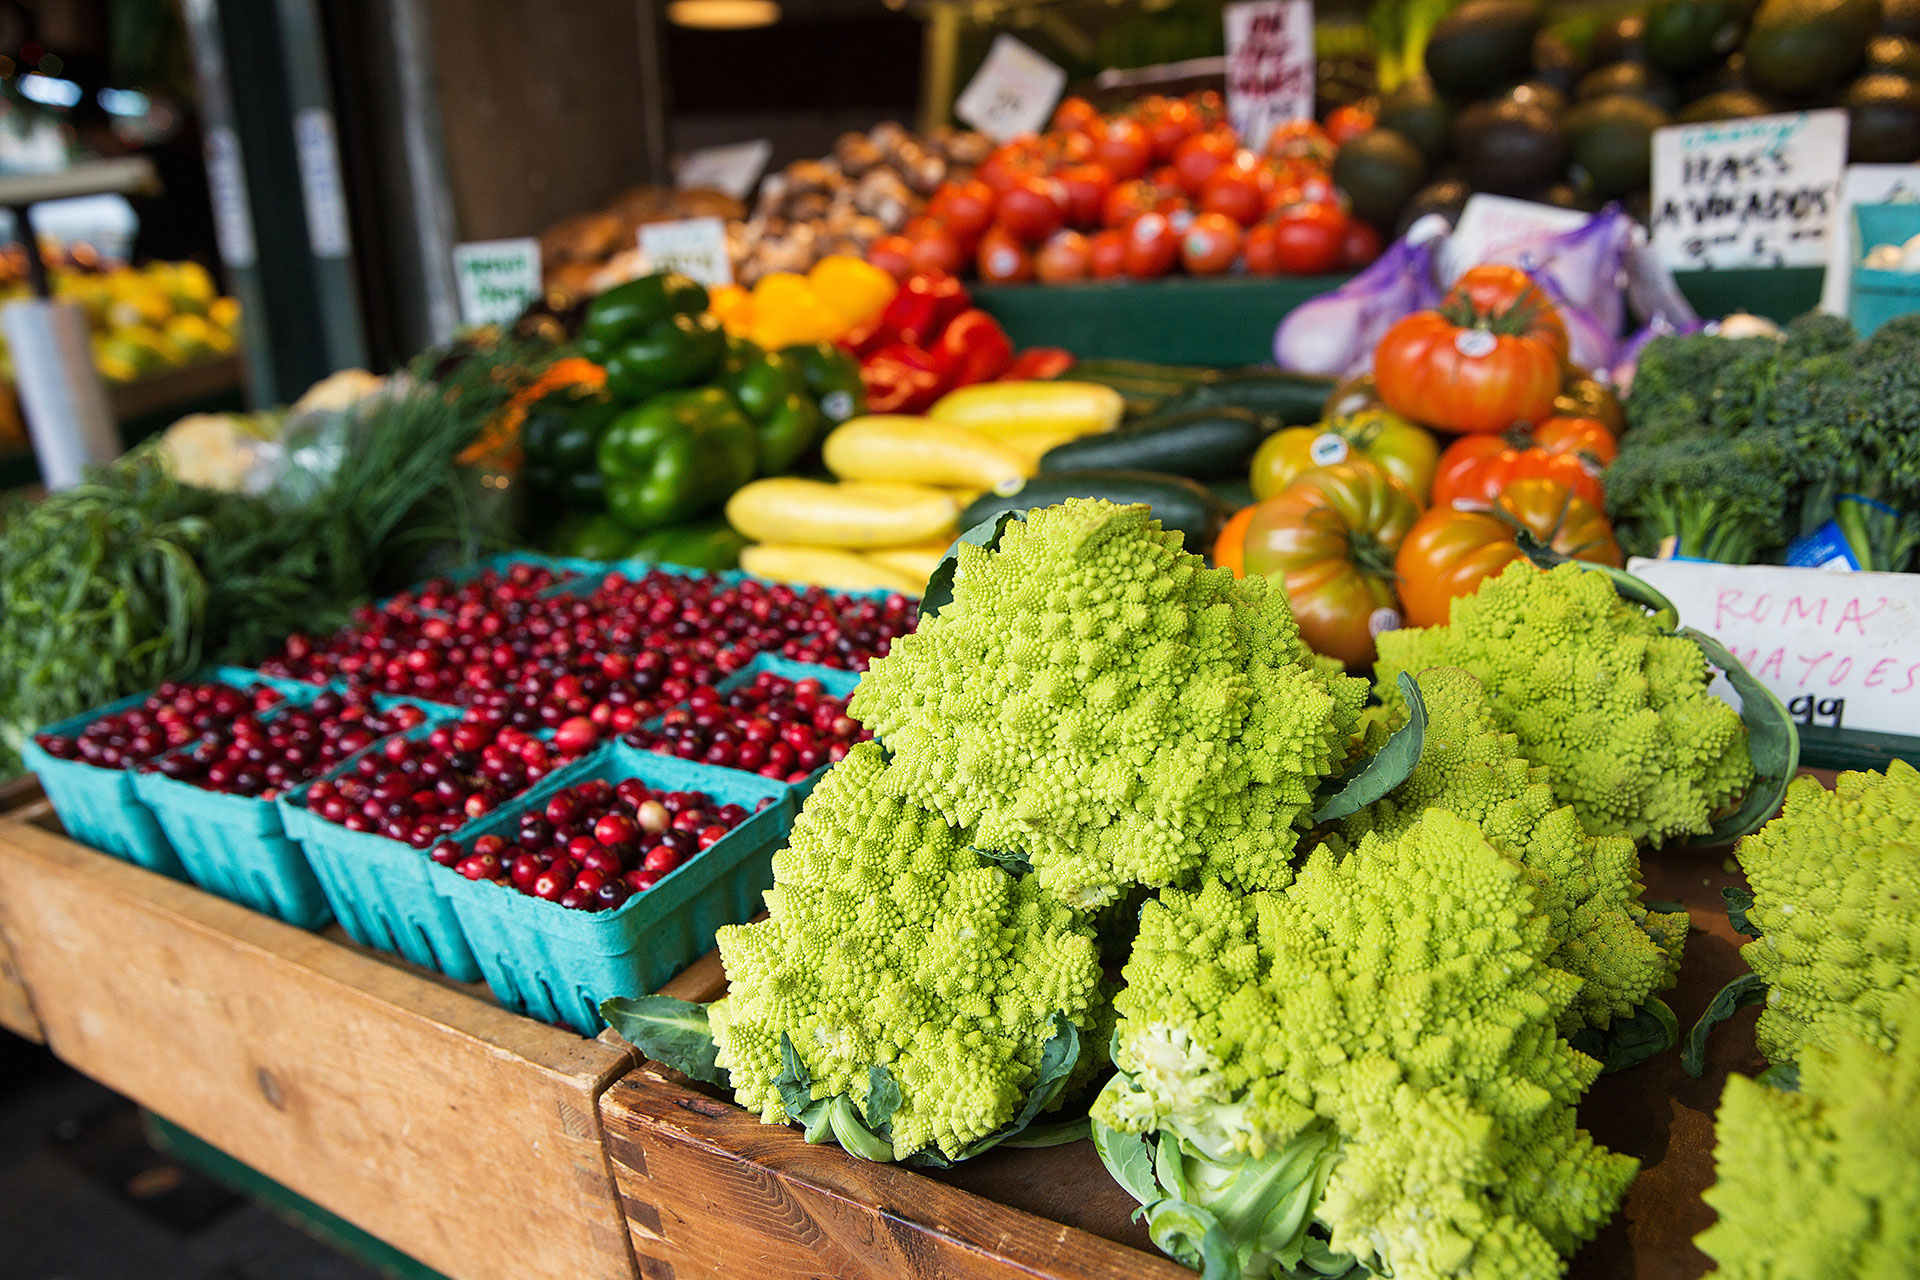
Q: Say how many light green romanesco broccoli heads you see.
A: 7